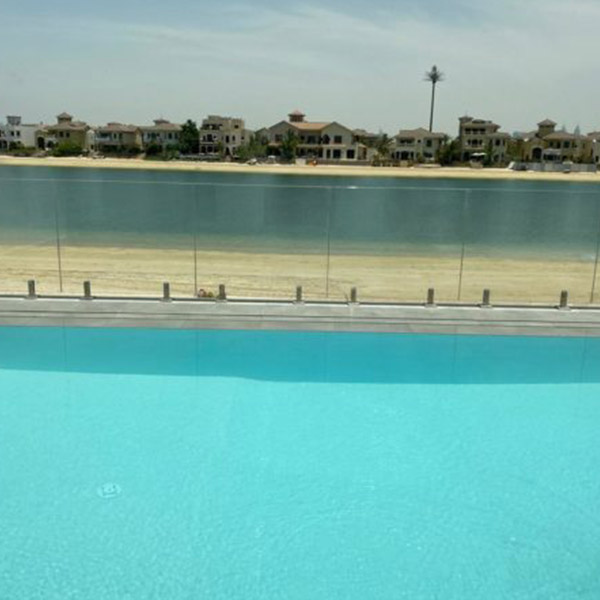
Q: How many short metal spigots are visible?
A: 9